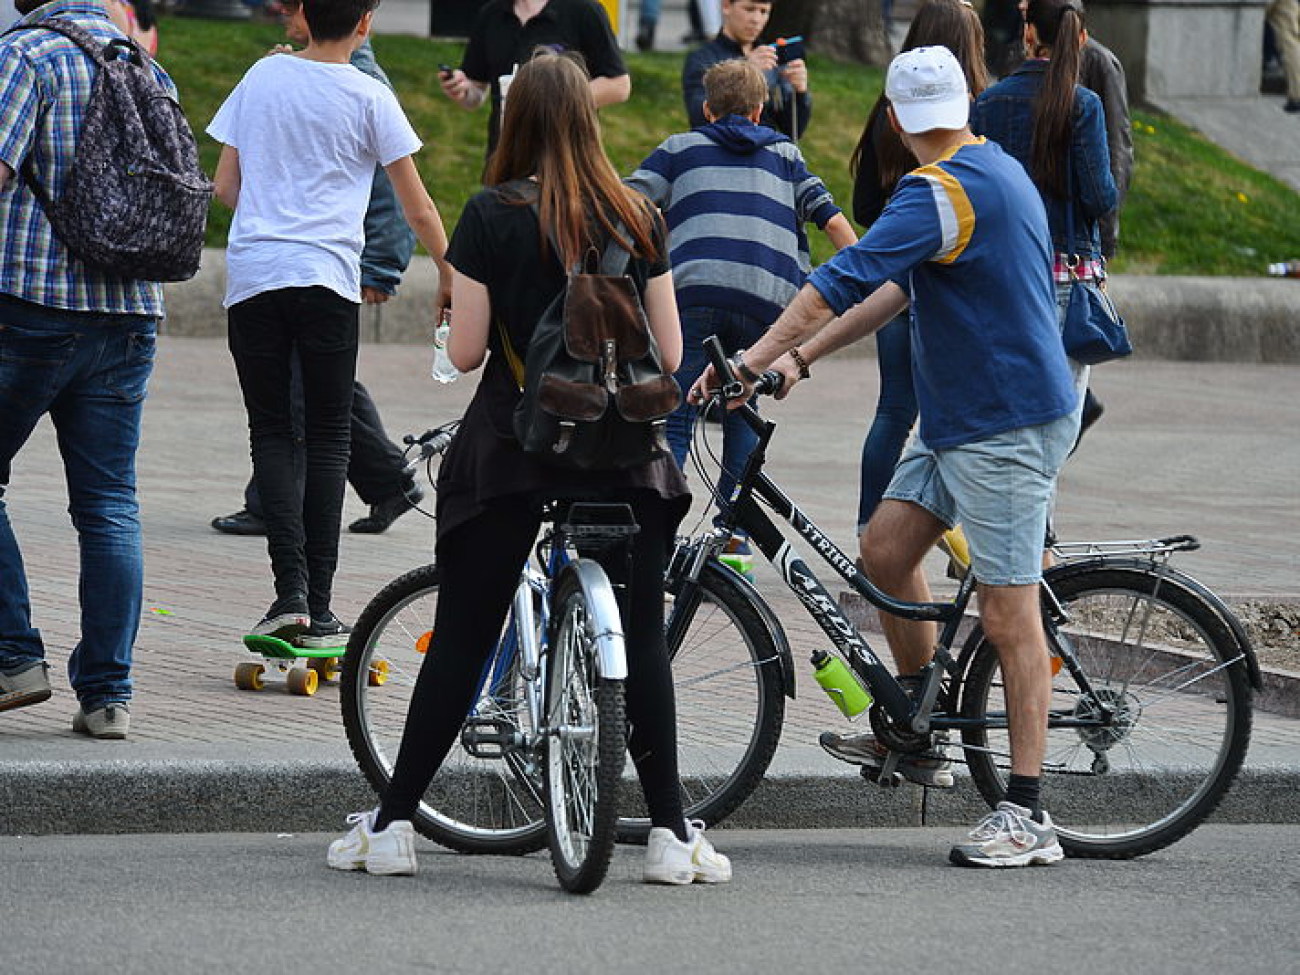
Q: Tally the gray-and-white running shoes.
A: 2